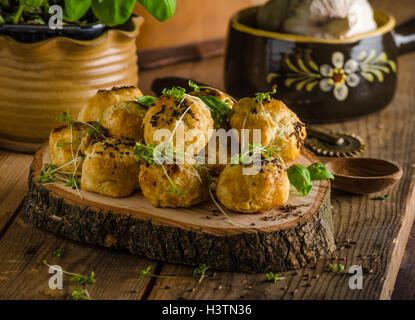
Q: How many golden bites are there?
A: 10